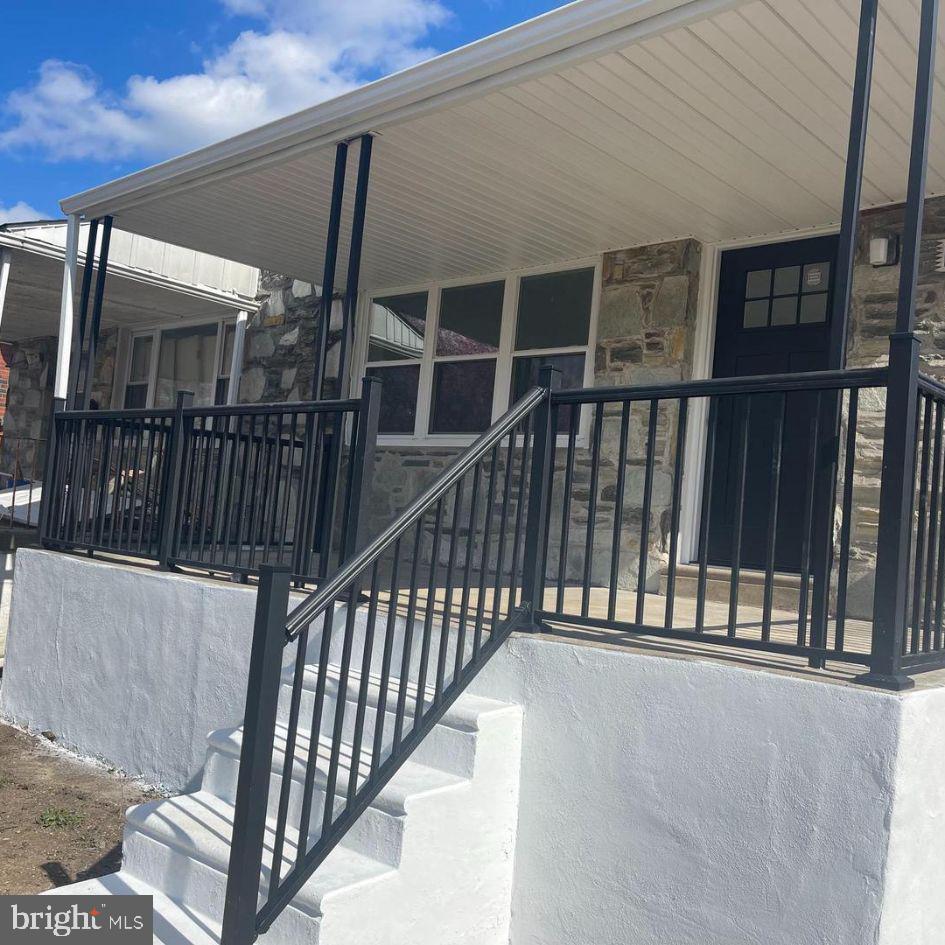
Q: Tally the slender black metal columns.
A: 6